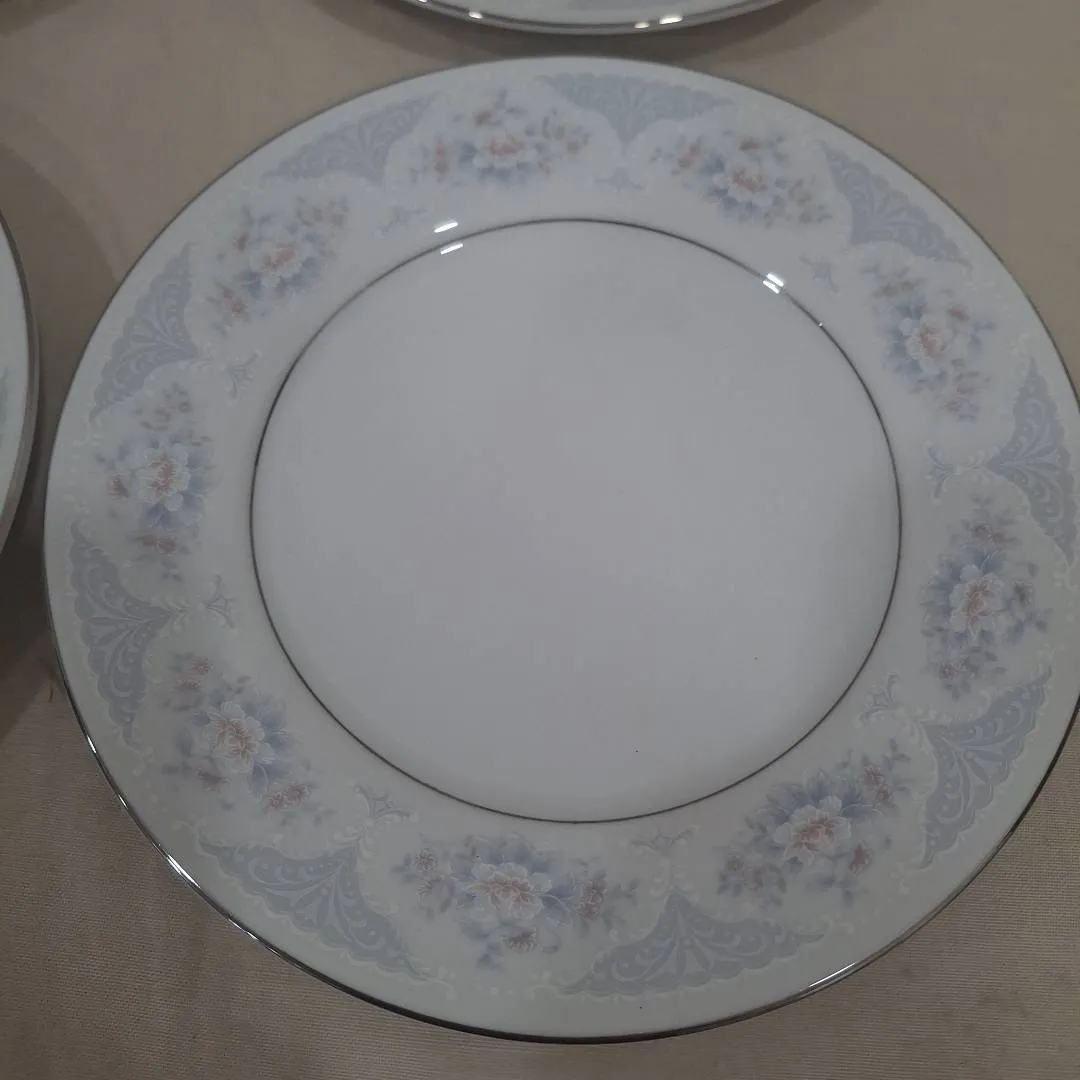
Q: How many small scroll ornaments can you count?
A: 9